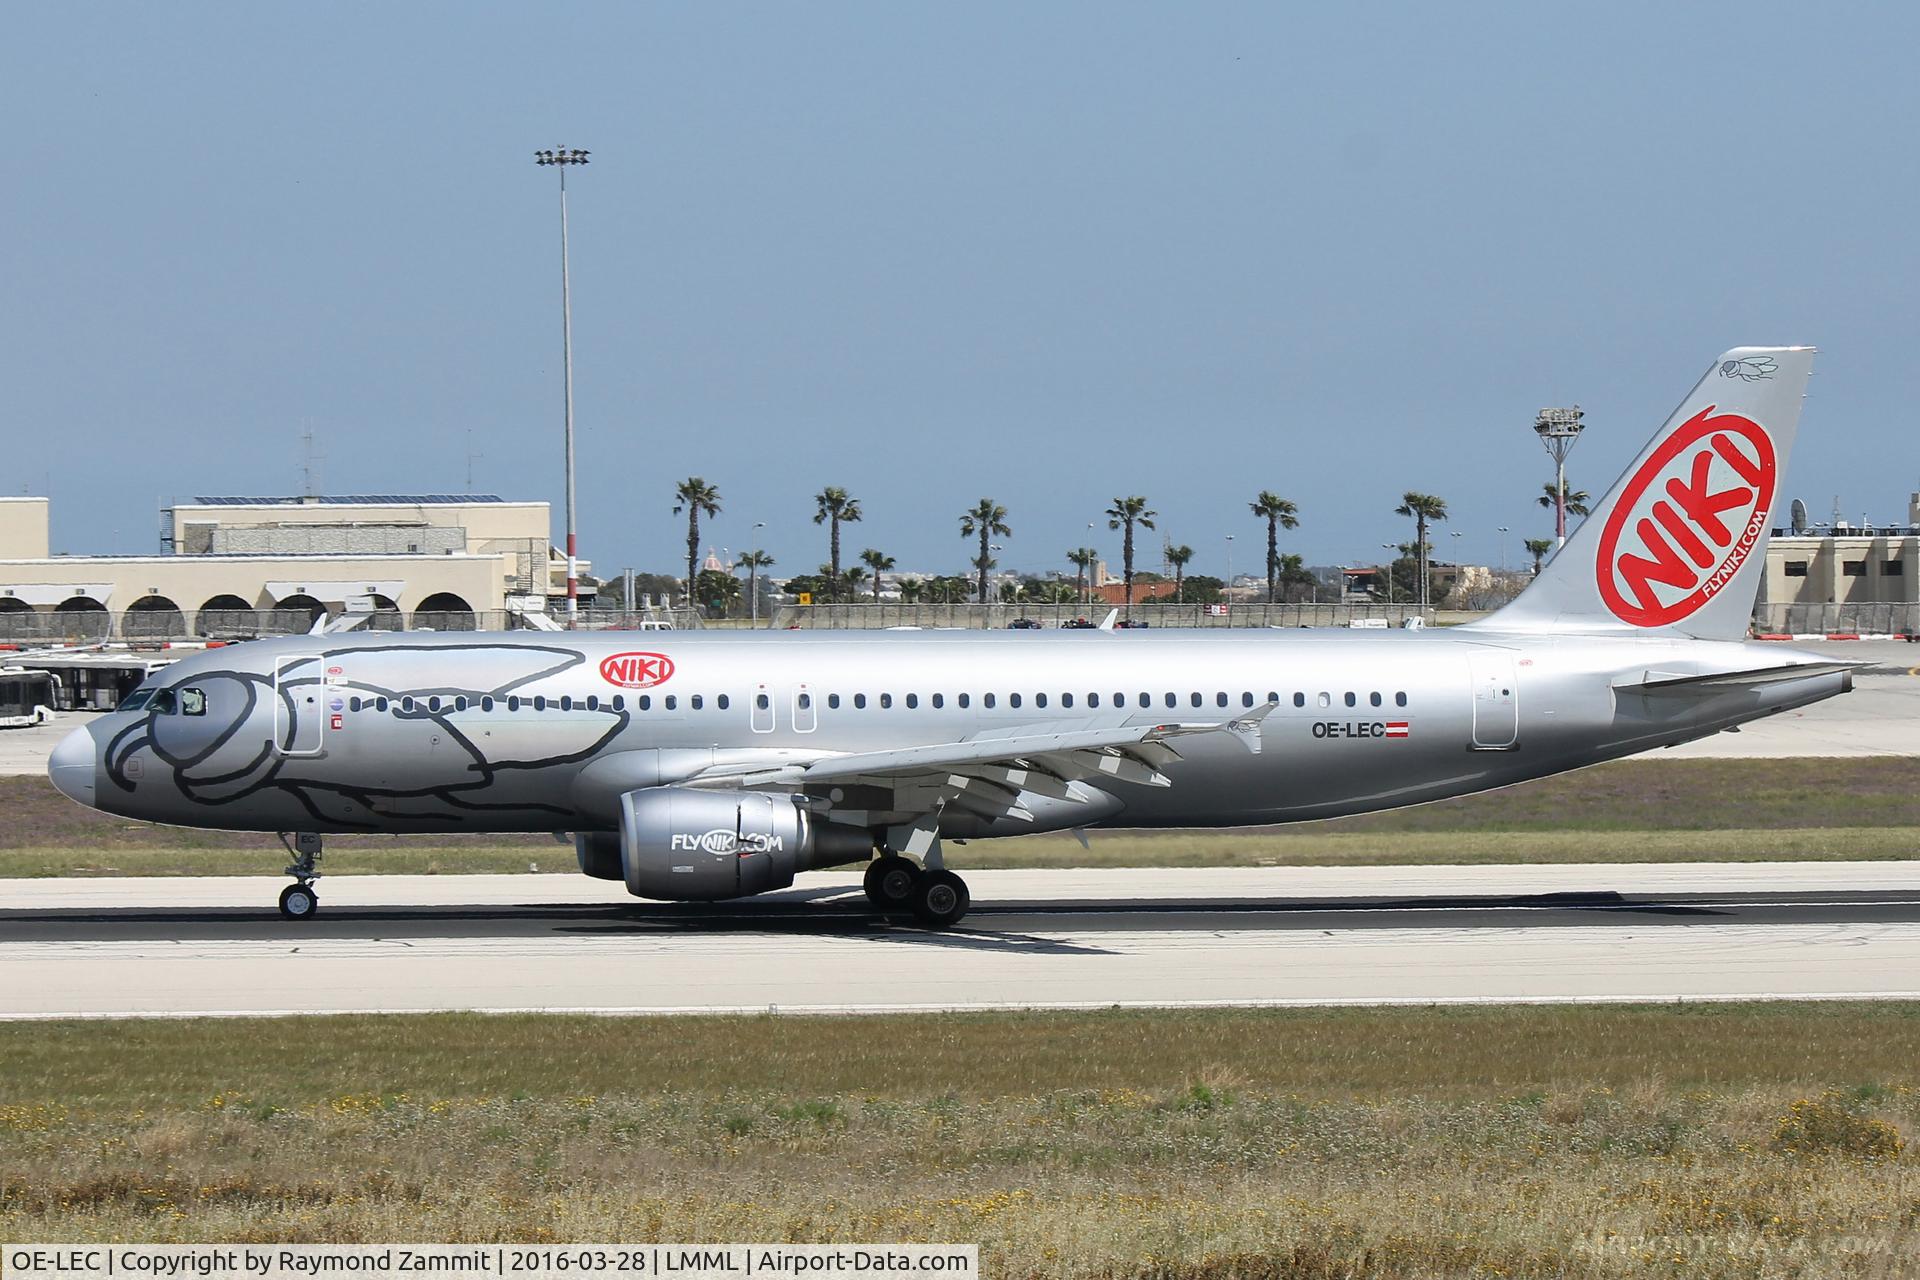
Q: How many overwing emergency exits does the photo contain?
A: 2